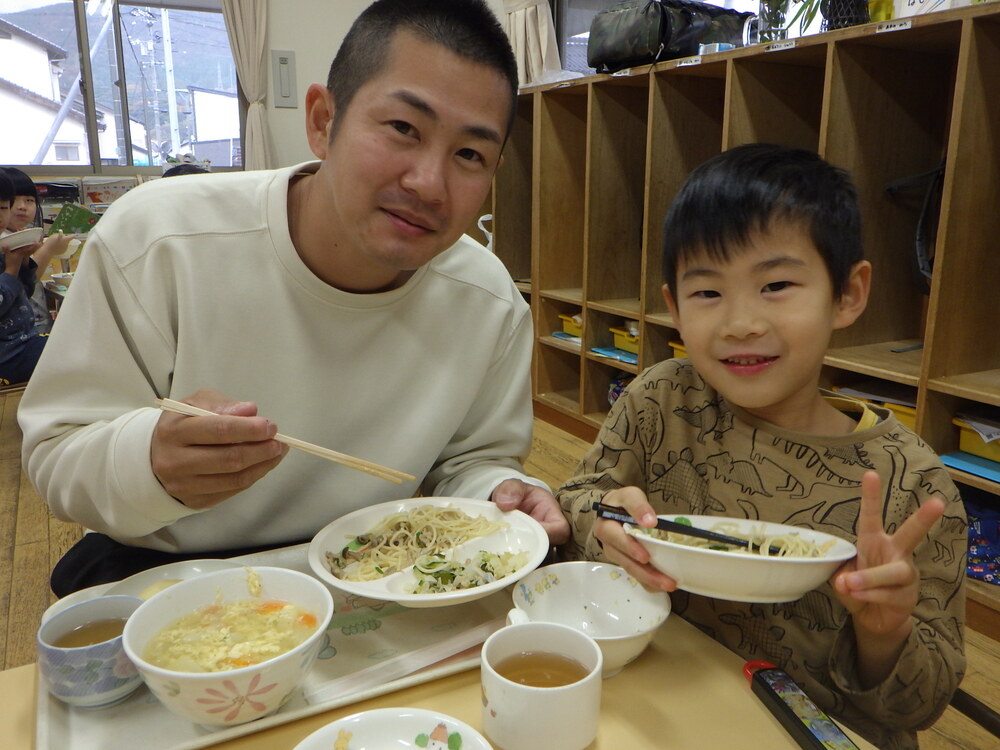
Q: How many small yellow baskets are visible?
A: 5